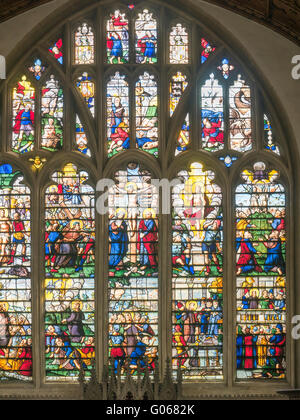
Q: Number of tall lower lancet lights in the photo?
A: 5